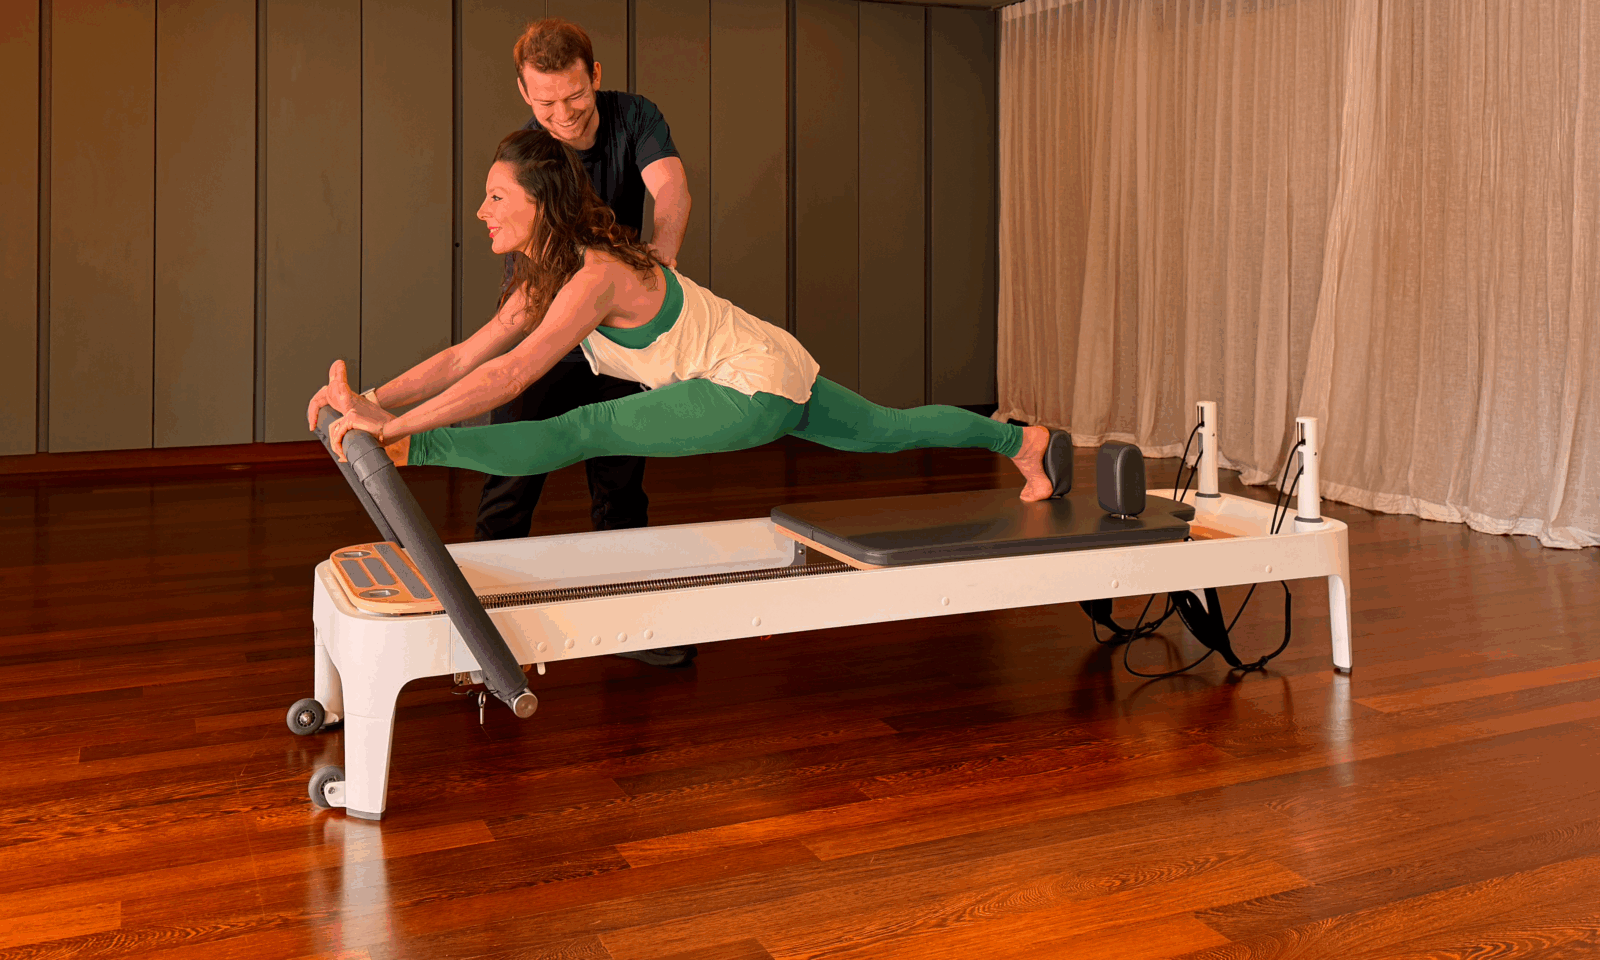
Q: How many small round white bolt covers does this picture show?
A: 9